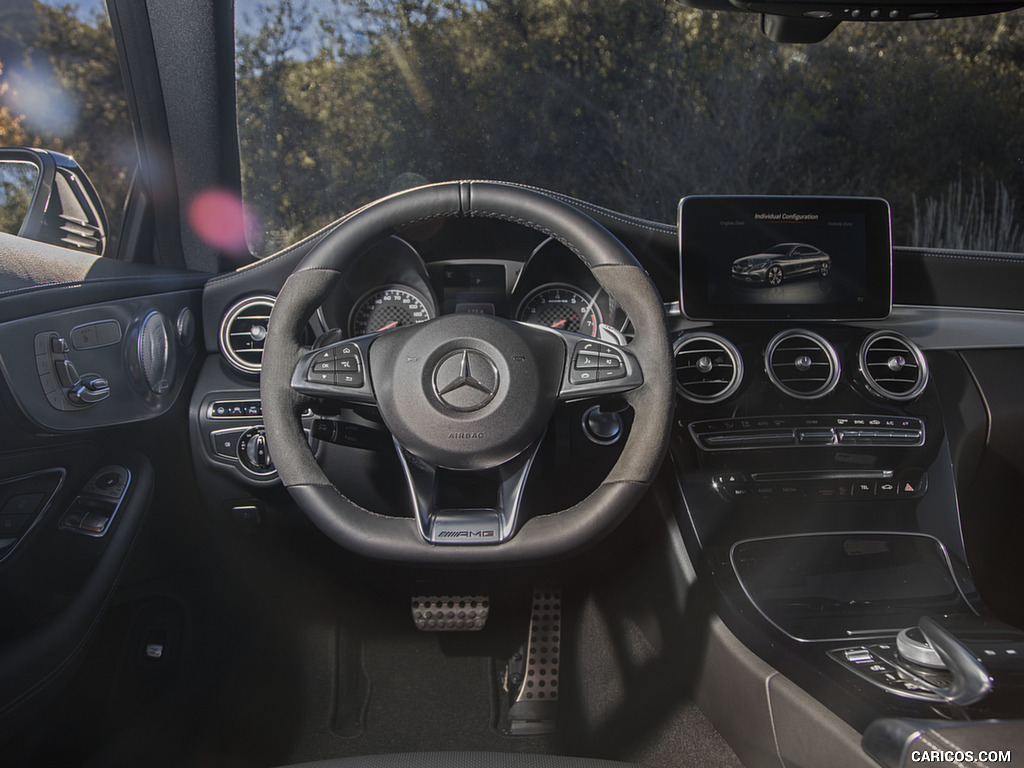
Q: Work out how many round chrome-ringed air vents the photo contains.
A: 4